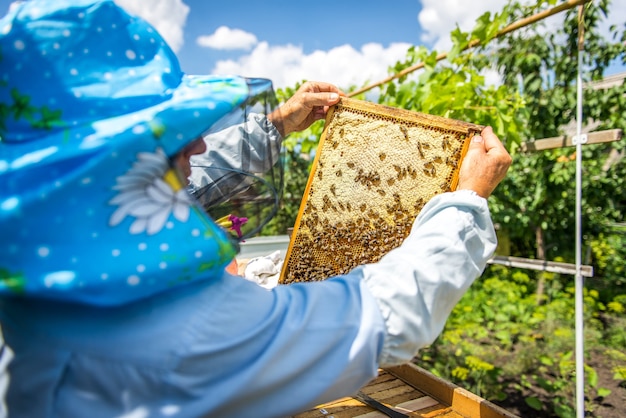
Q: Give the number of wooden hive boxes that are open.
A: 1